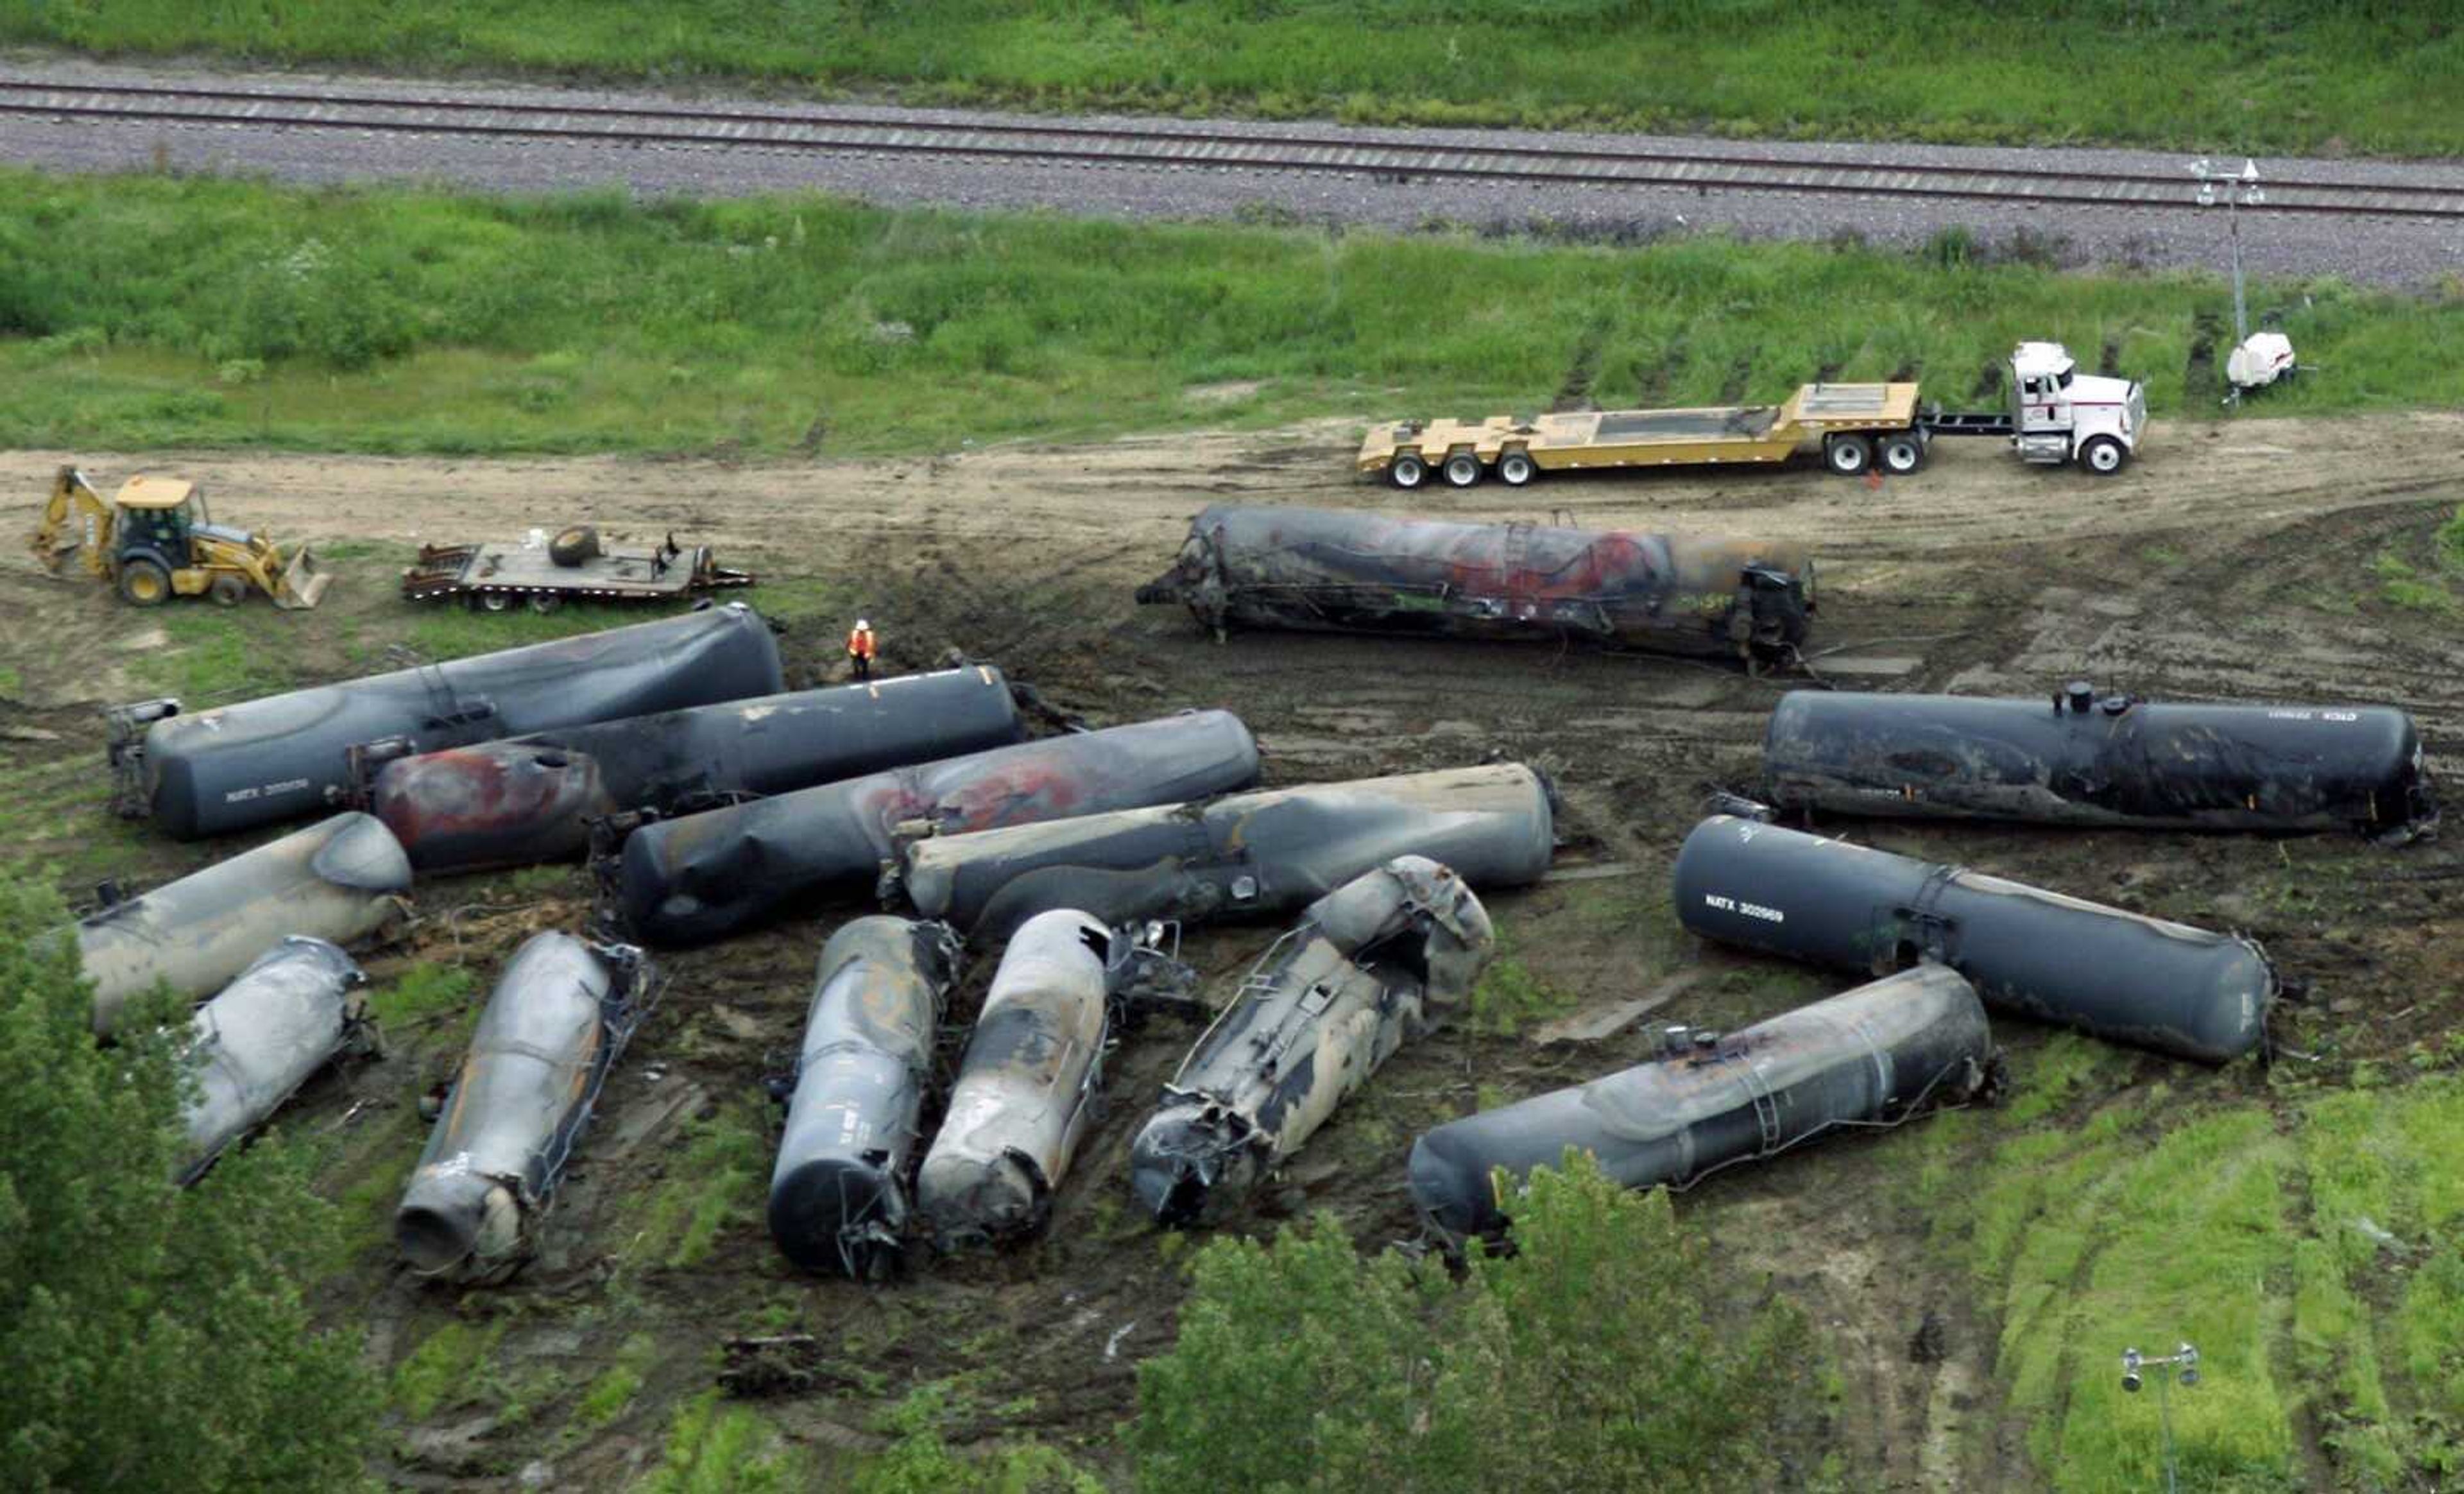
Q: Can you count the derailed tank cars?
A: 14